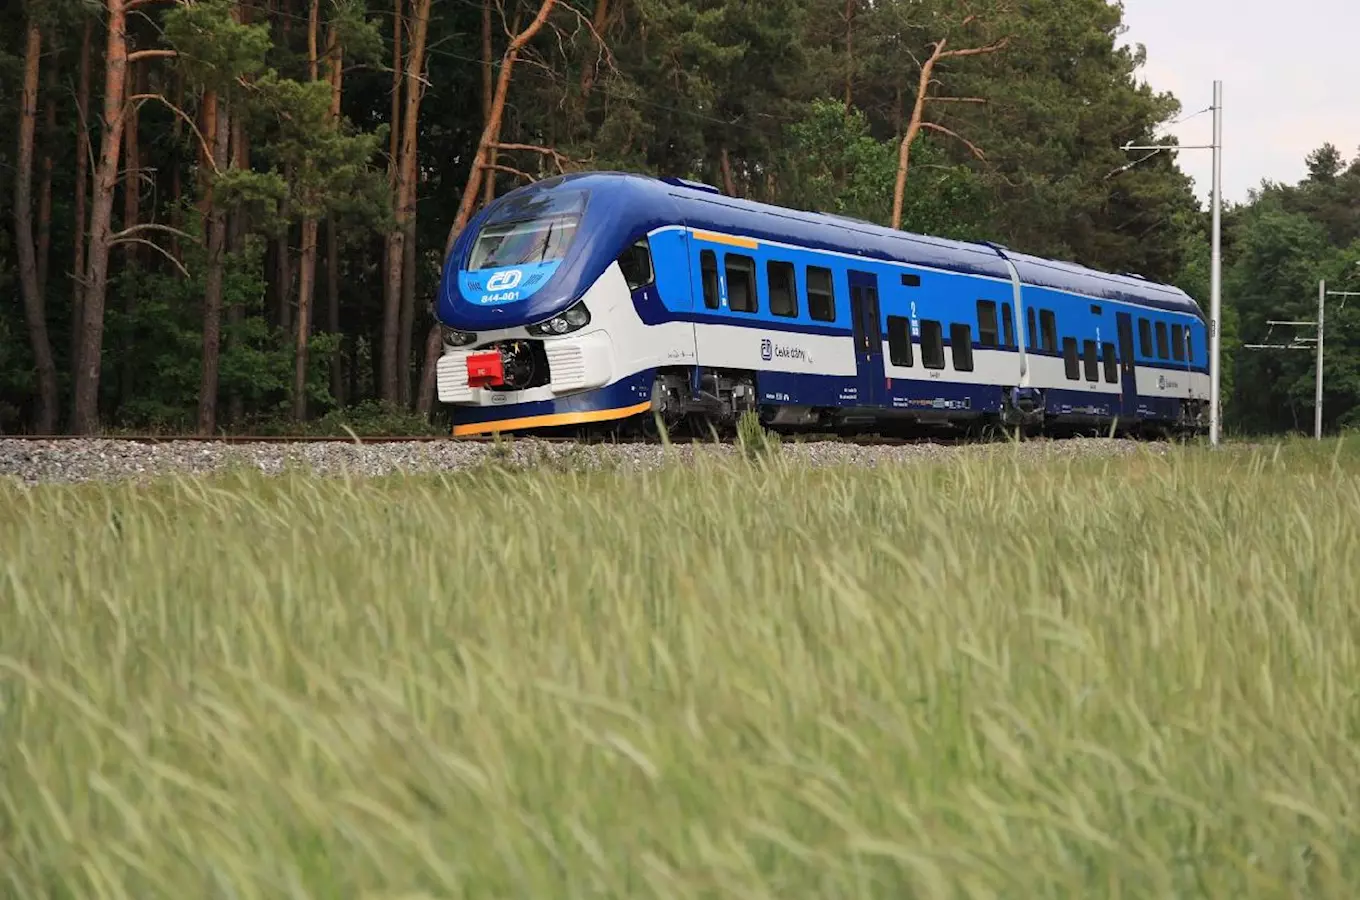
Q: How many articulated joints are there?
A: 1